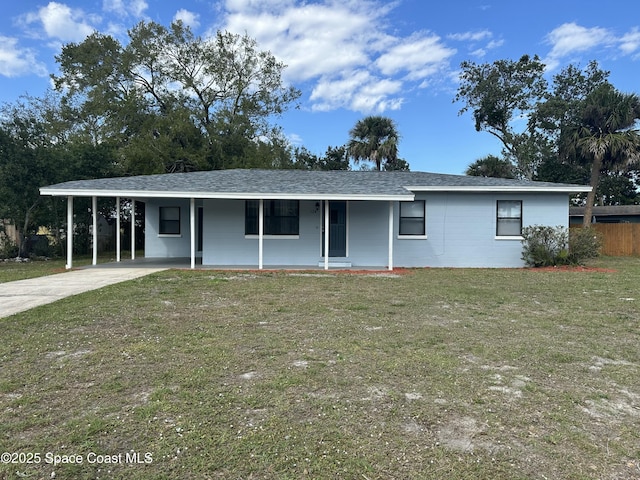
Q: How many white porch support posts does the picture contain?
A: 8